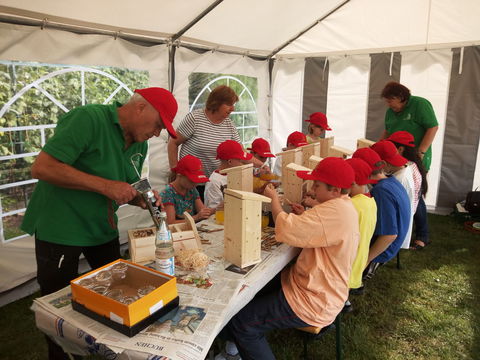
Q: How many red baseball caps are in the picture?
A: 11